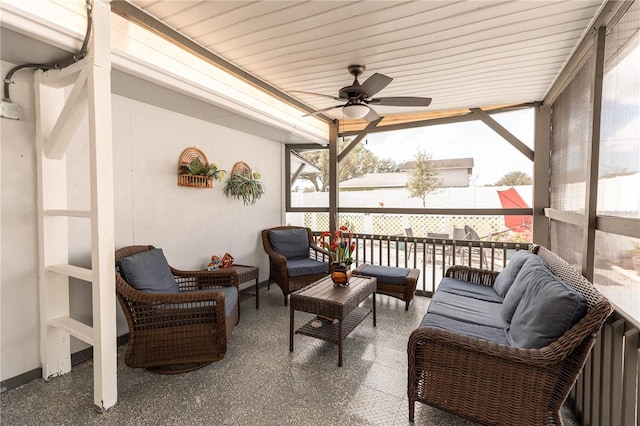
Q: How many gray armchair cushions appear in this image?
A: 4